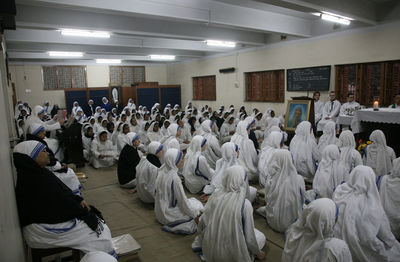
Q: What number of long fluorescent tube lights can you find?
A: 6